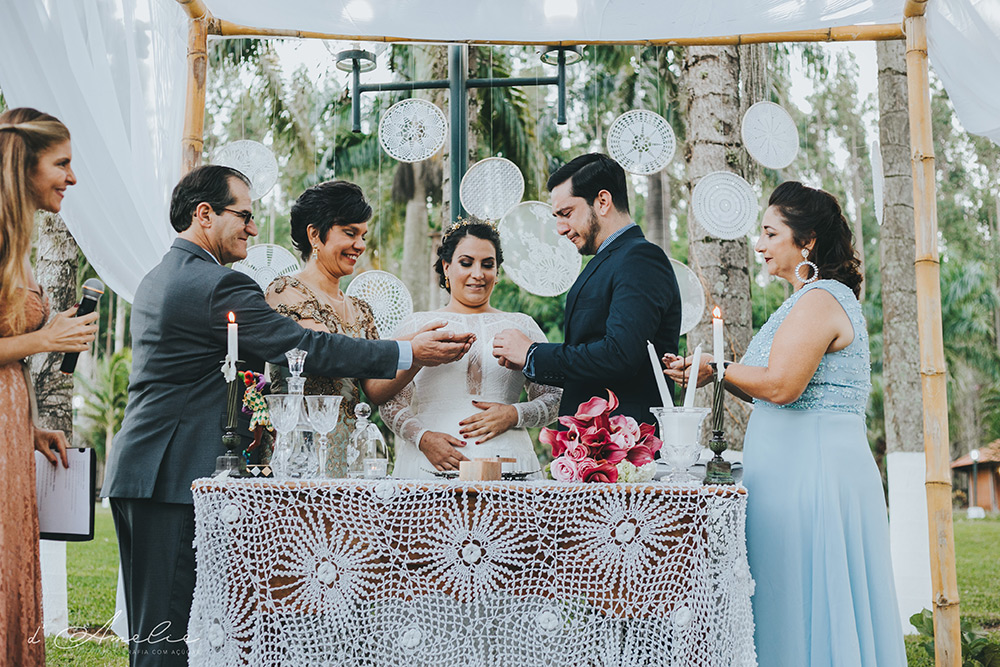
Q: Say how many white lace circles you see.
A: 11